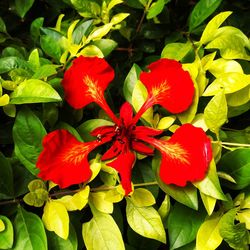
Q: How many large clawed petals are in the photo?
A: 4